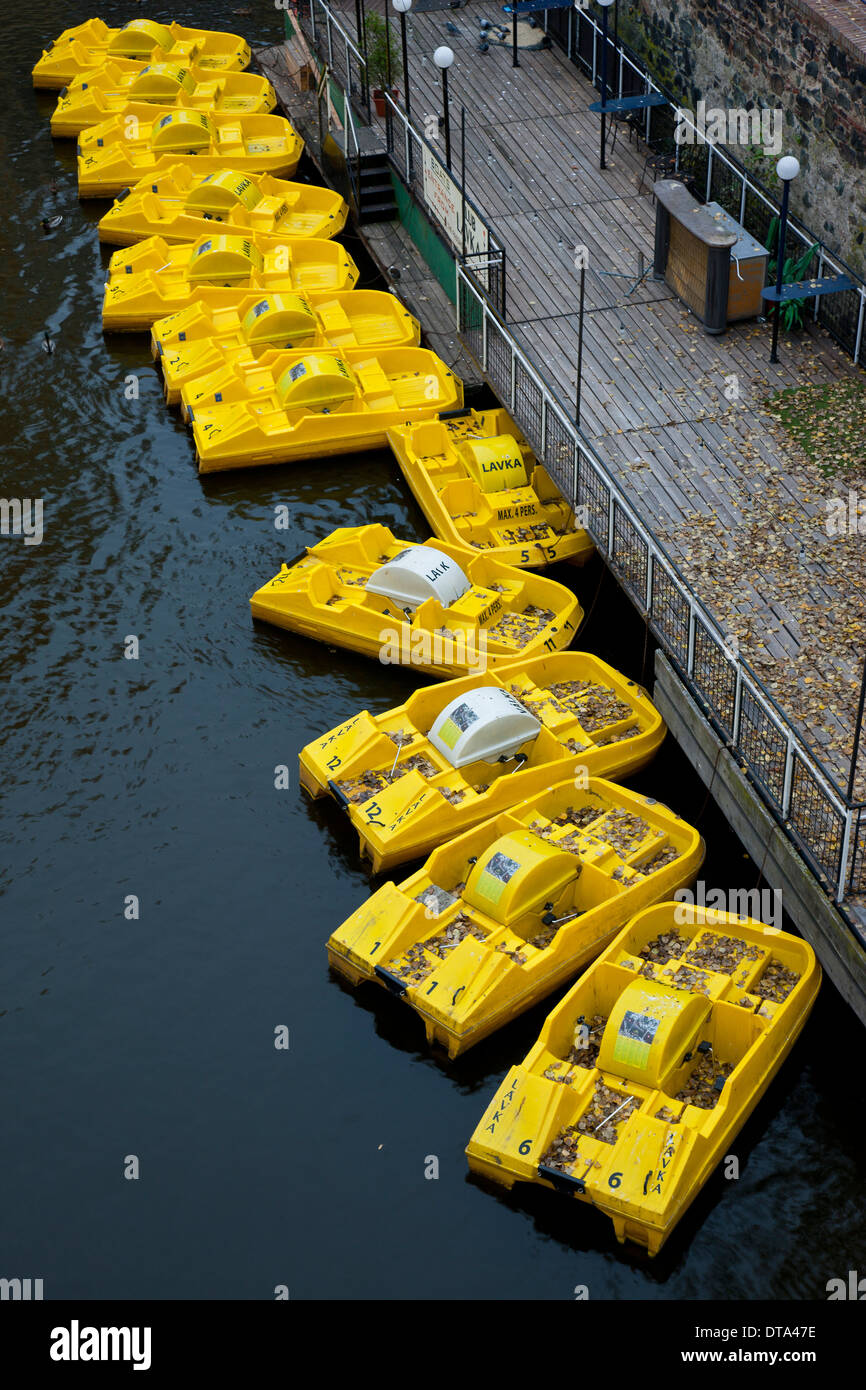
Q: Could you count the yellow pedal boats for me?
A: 12